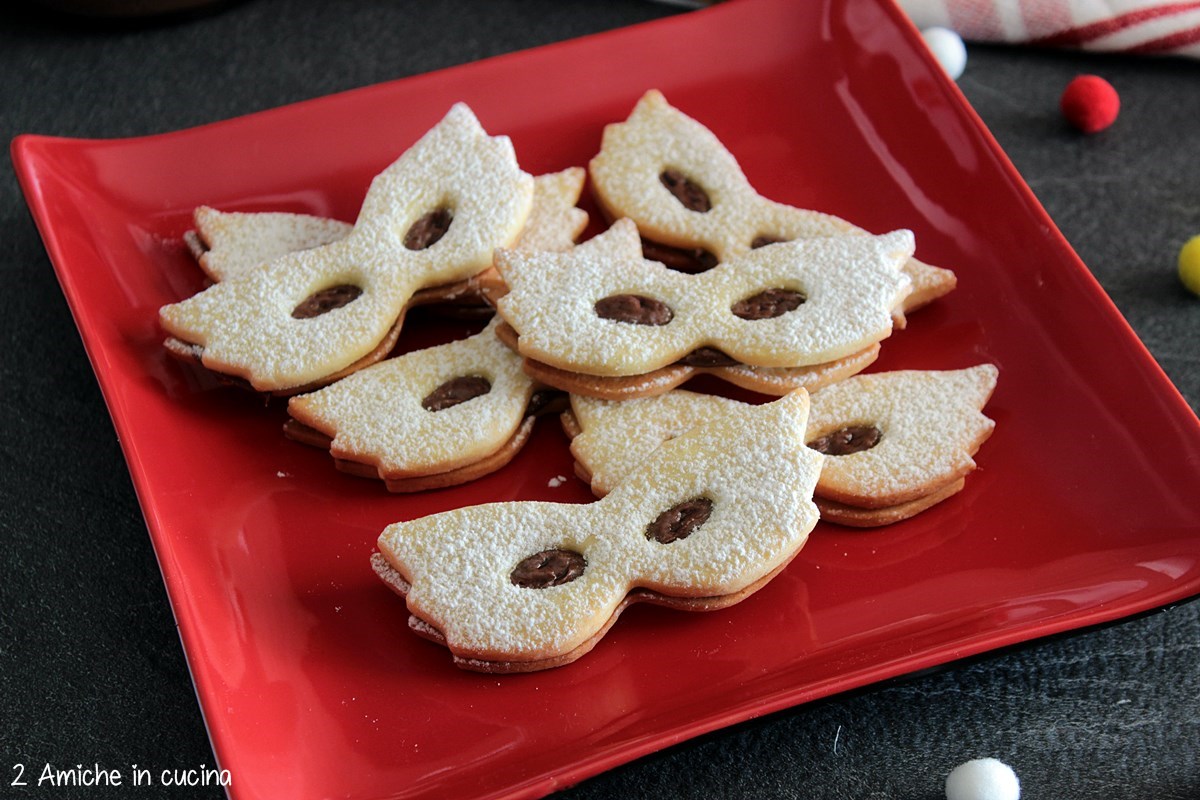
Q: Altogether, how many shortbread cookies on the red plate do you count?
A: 7